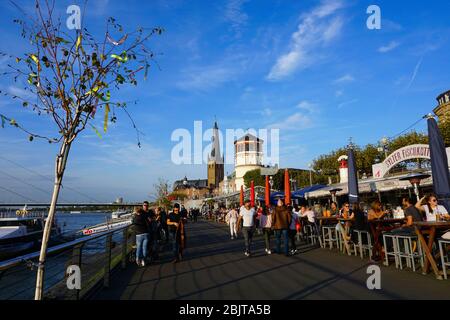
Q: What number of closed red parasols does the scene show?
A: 4